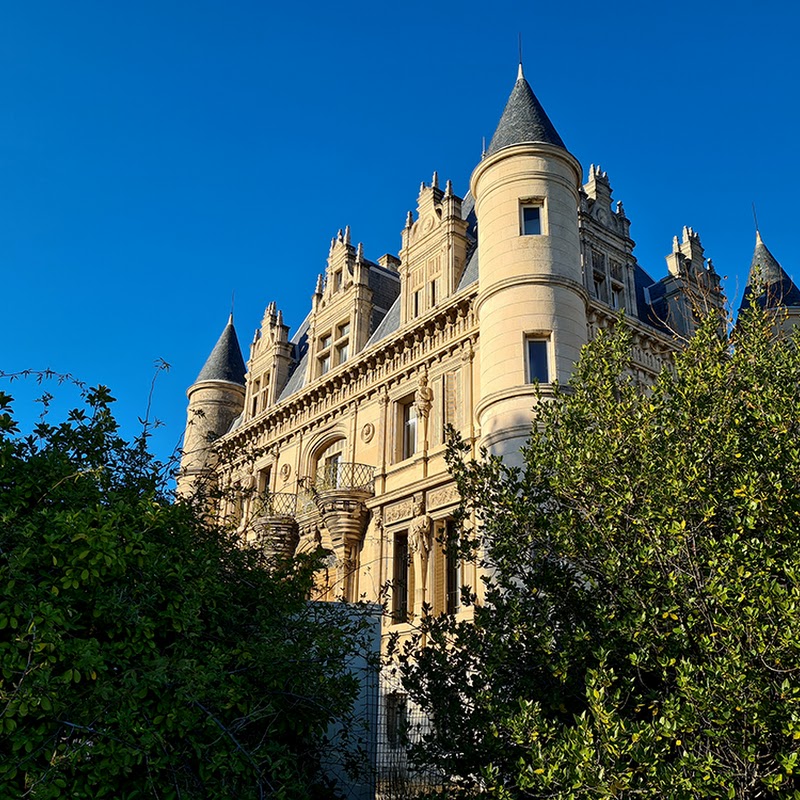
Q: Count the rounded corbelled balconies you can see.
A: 2